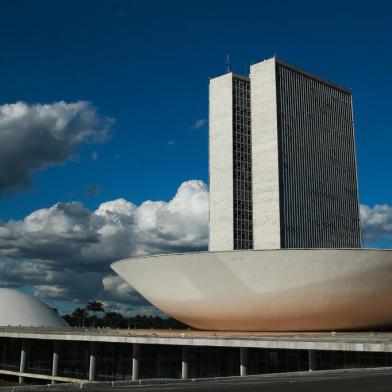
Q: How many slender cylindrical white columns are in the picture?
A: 7